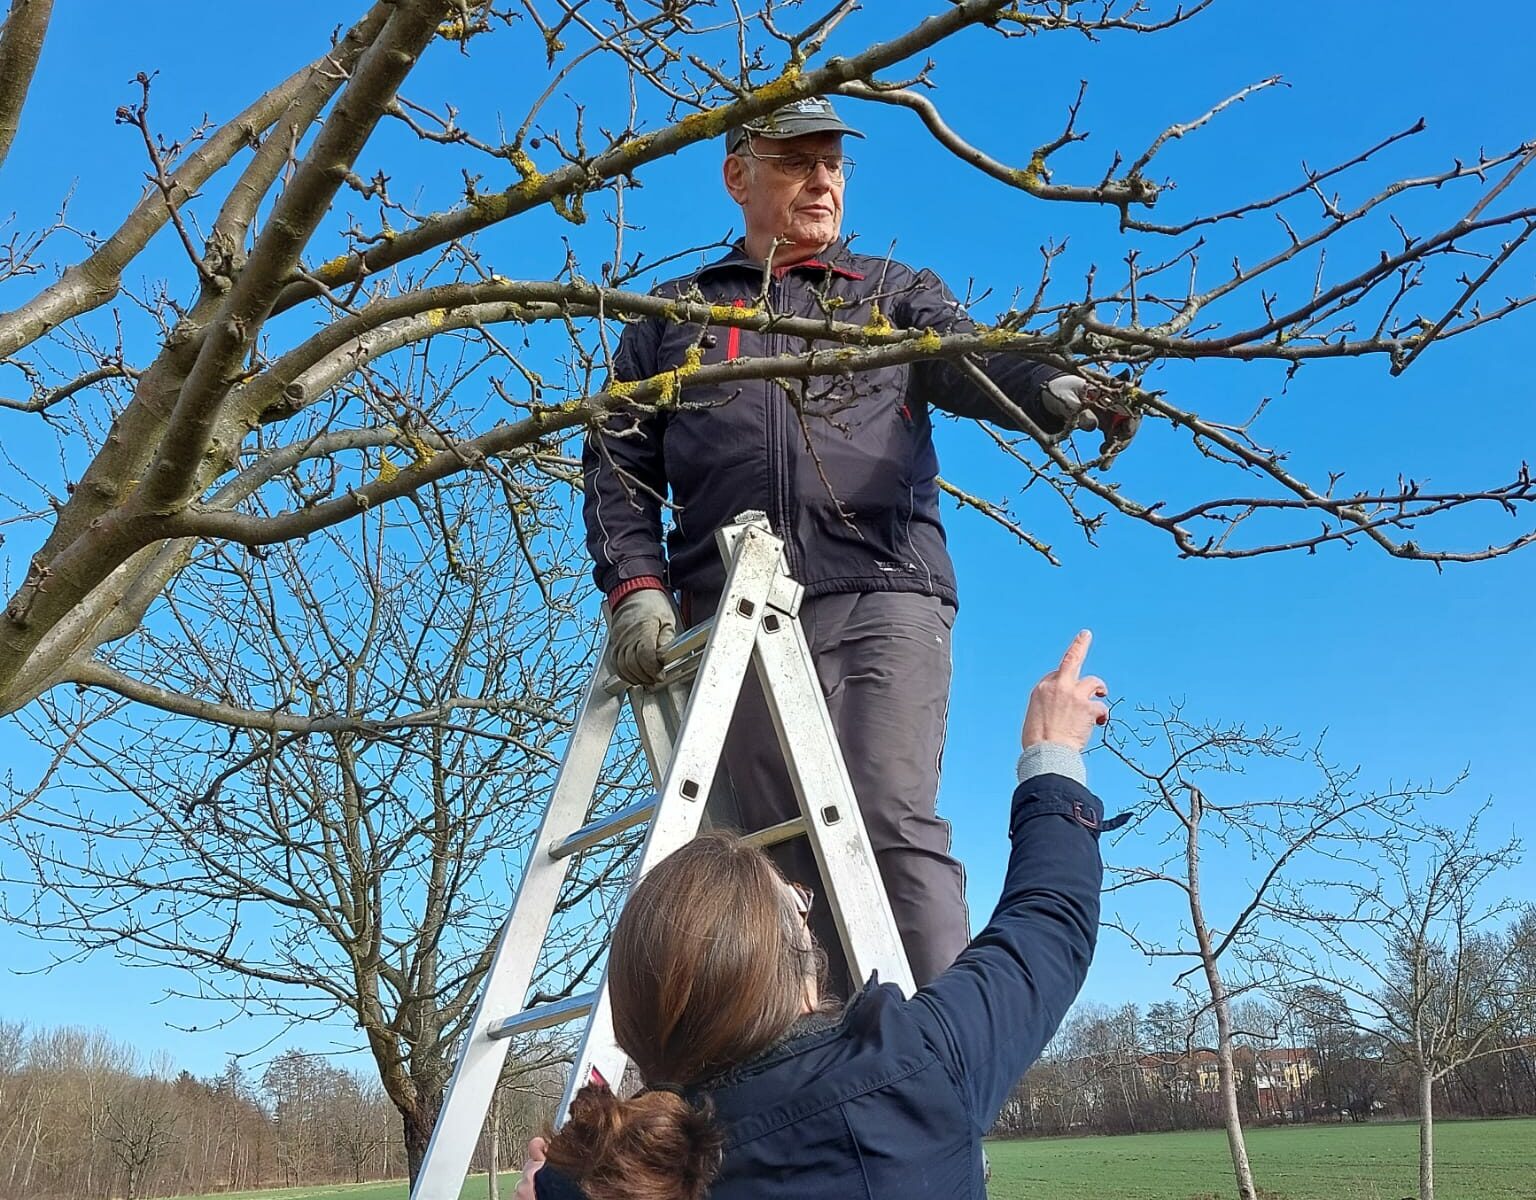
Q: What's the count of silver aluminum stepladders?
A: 1